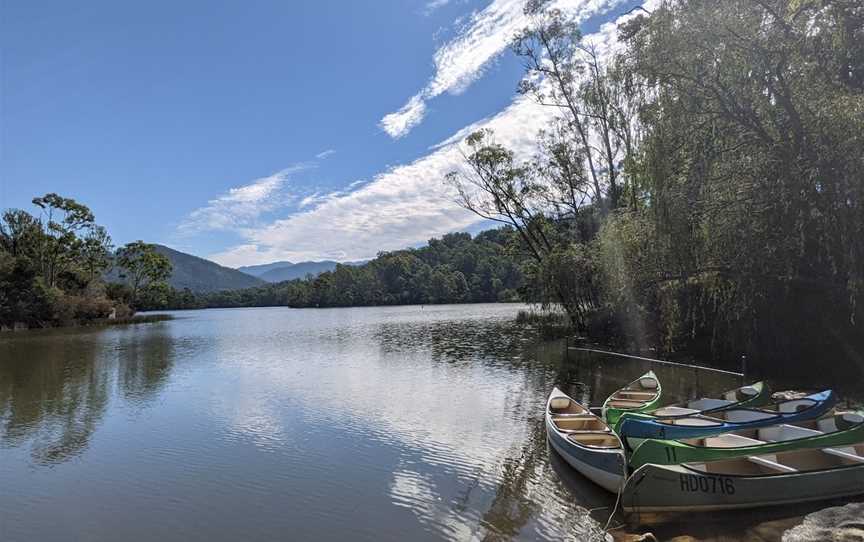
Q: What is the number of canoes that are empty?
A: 6